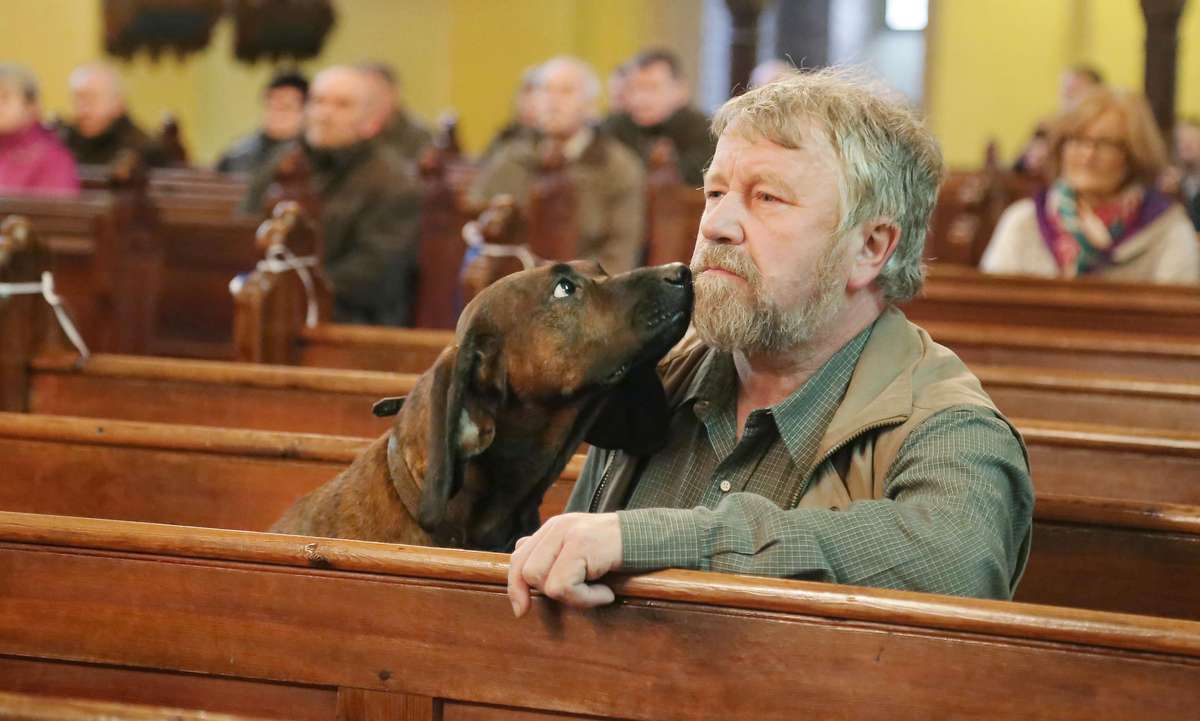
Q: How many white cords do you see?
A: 3